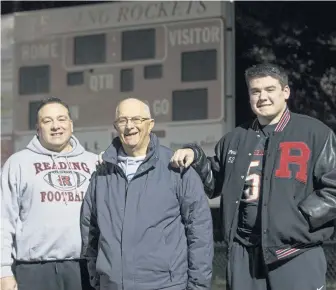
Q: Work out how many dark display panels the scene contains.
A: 9